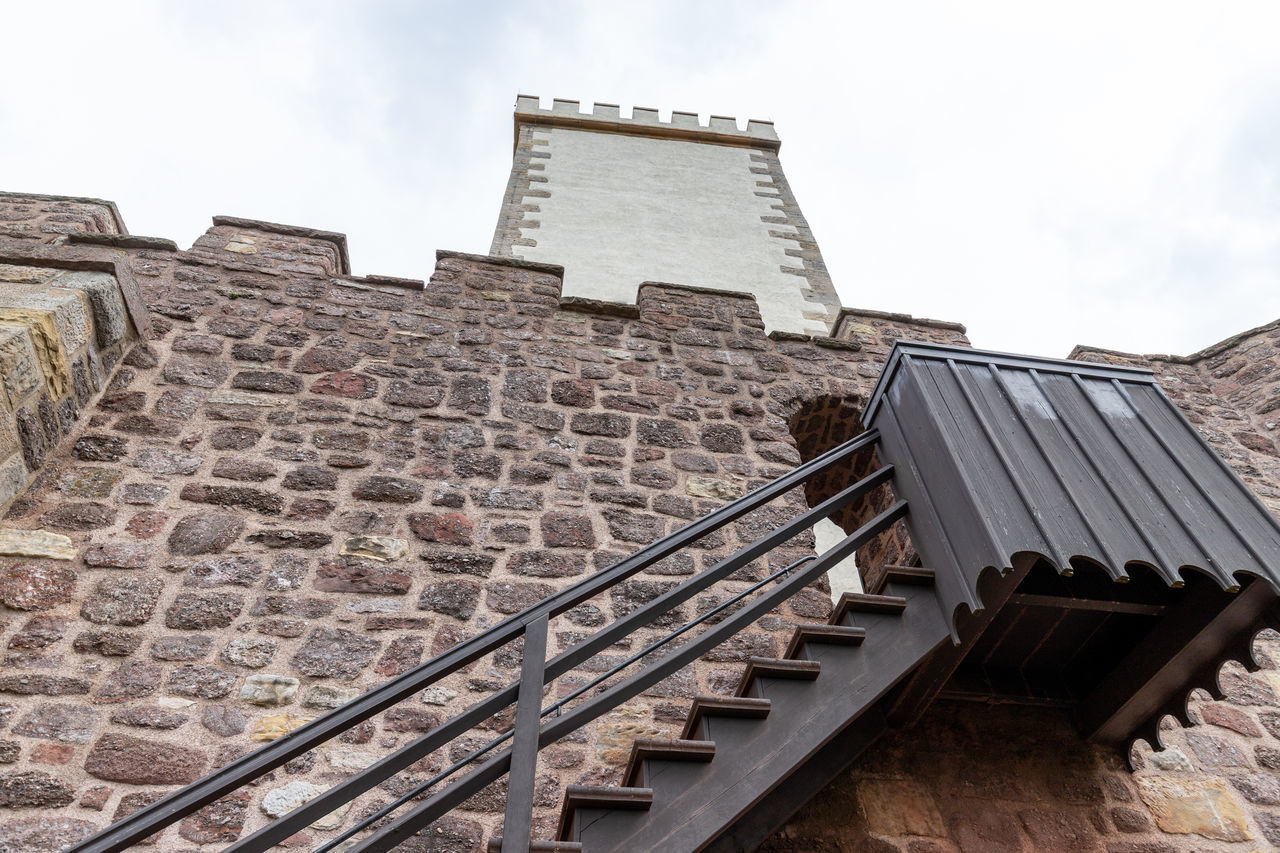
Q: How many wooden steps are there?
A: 8